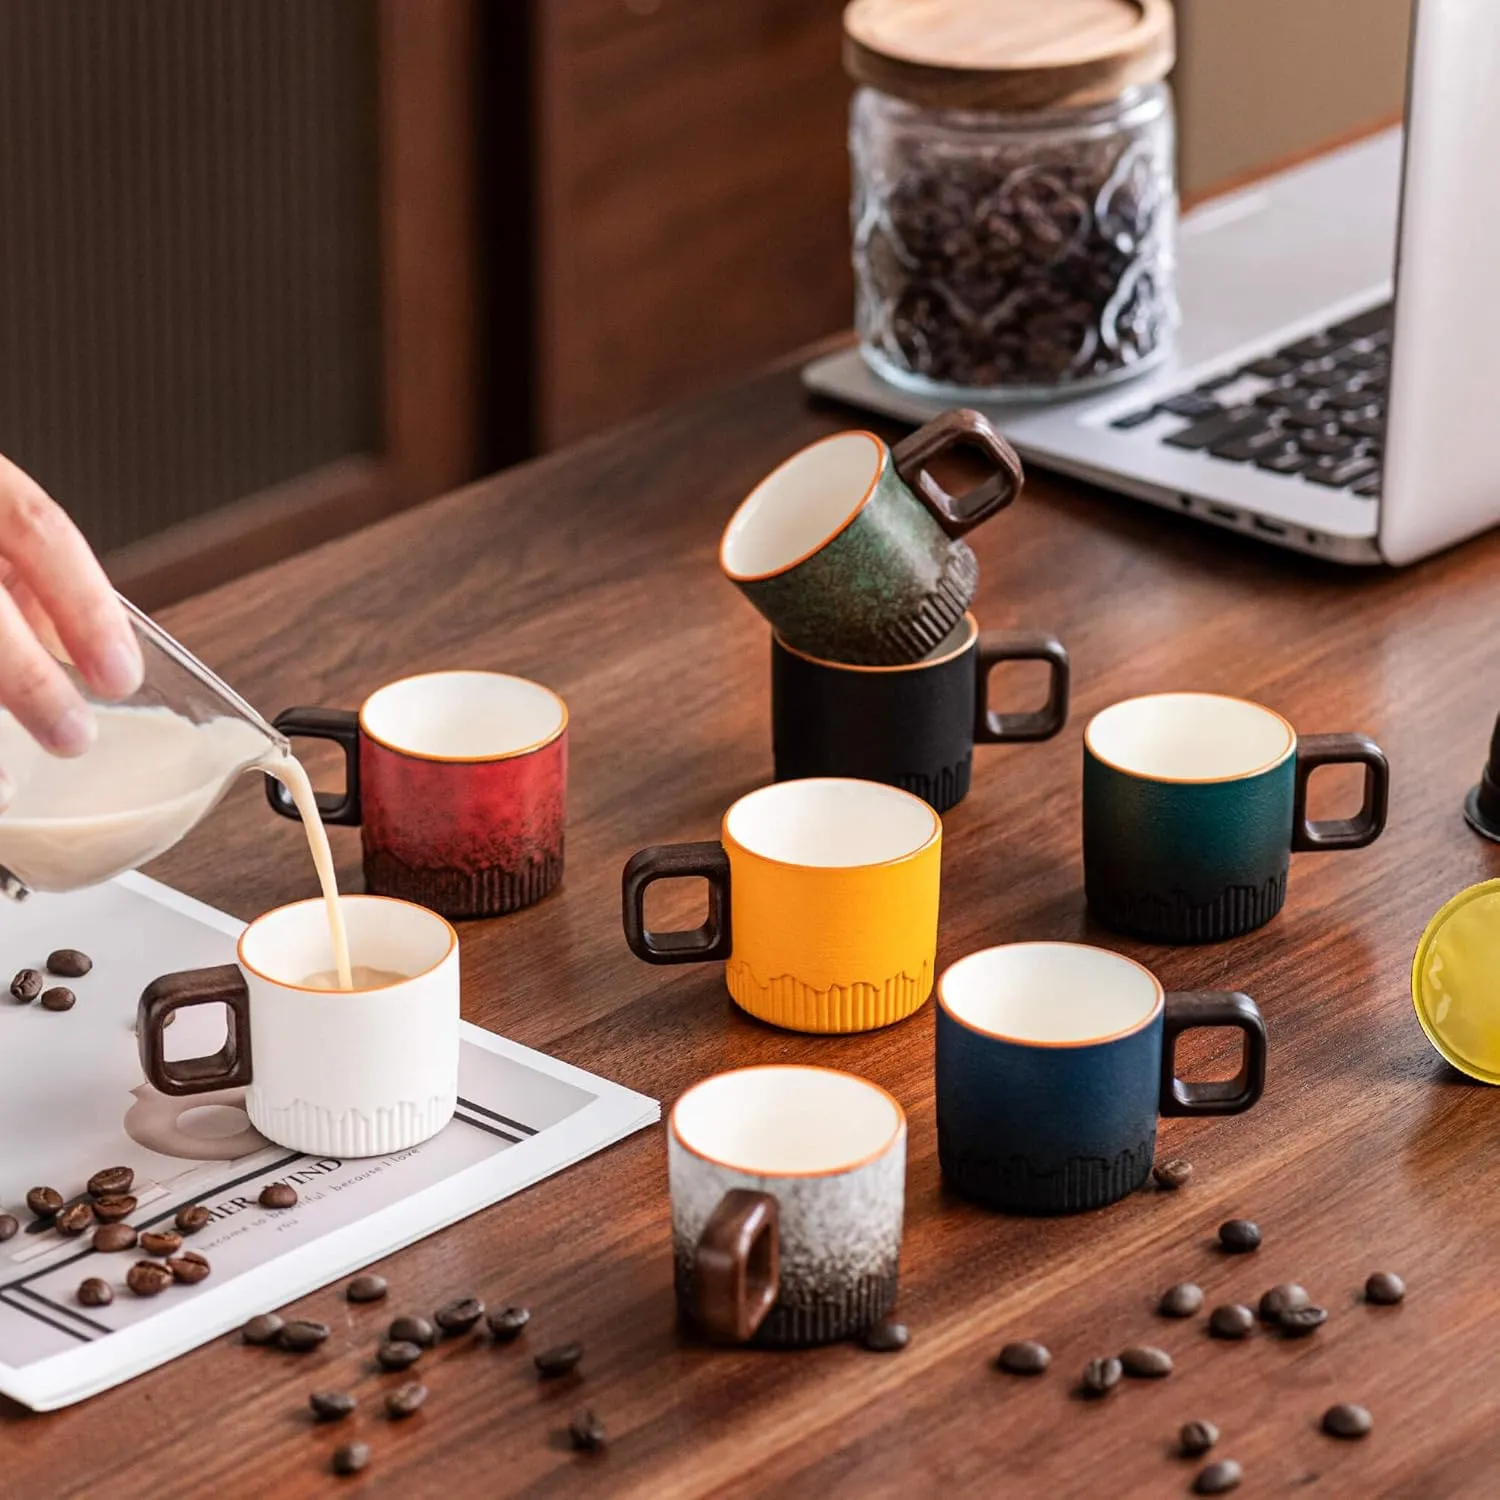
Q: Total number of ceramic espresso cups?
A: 8